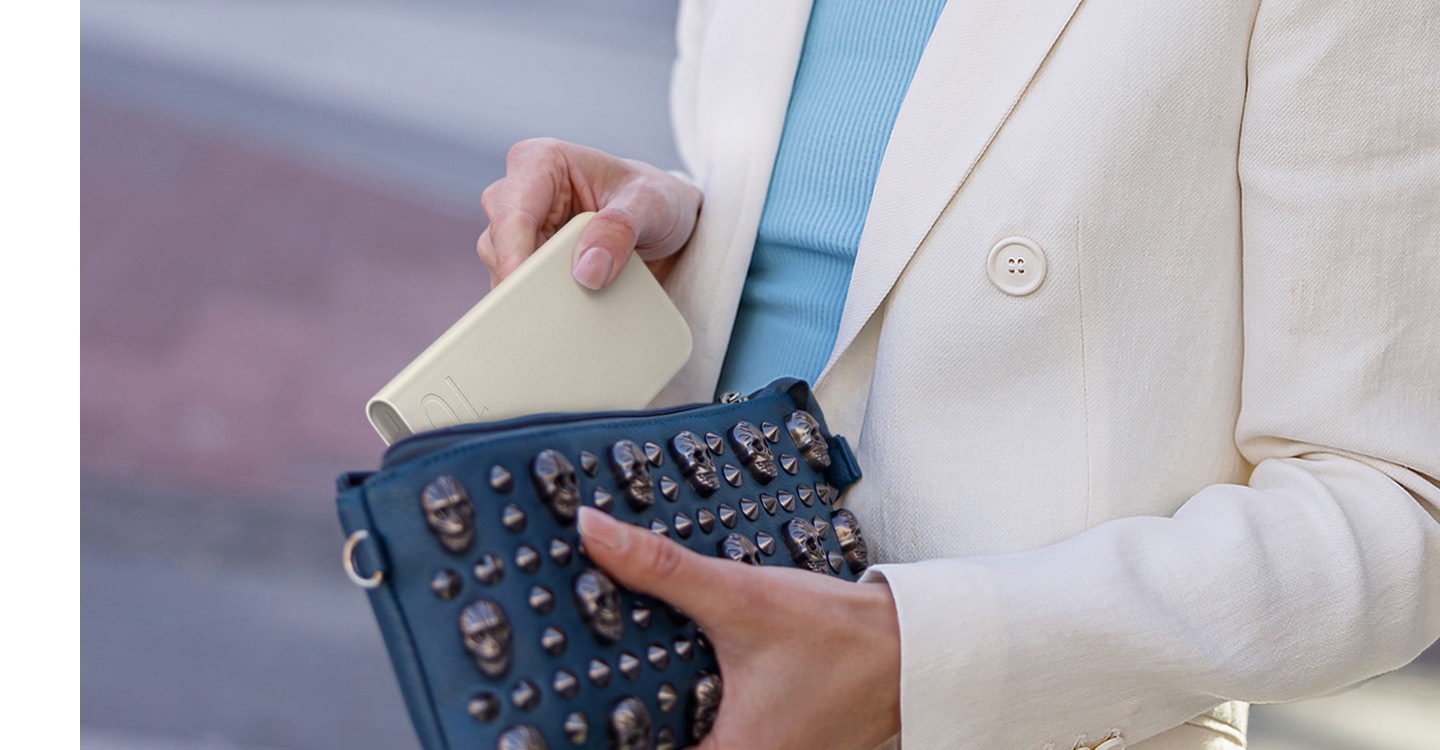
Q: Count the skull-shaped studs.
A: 14